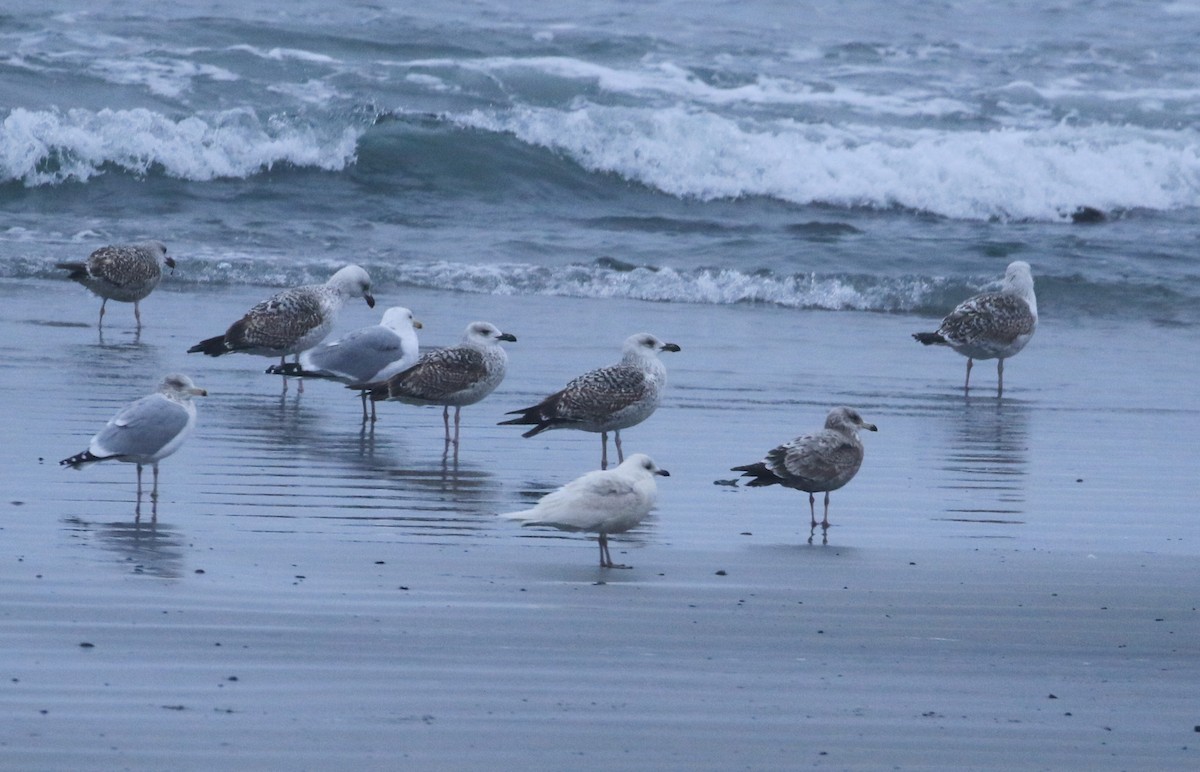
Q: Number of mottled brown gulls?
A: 6